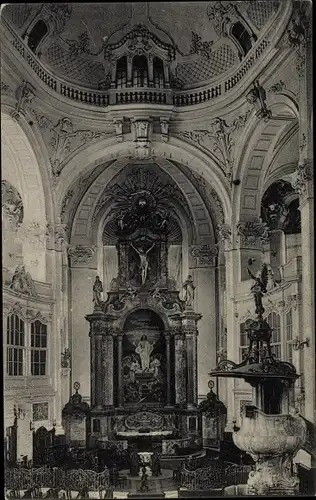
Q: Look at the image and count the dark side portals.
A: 2